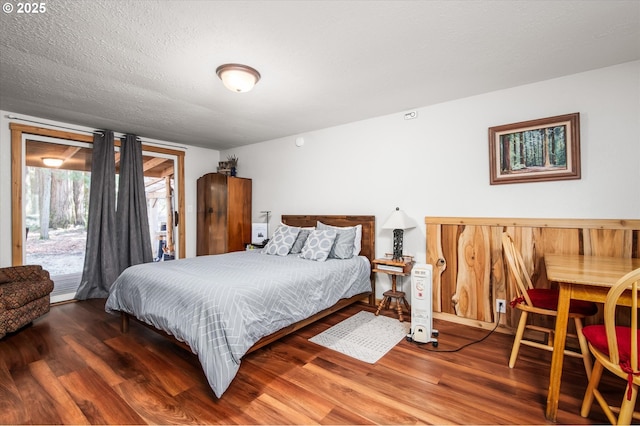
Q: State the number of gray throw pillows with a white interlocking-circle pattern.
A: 2